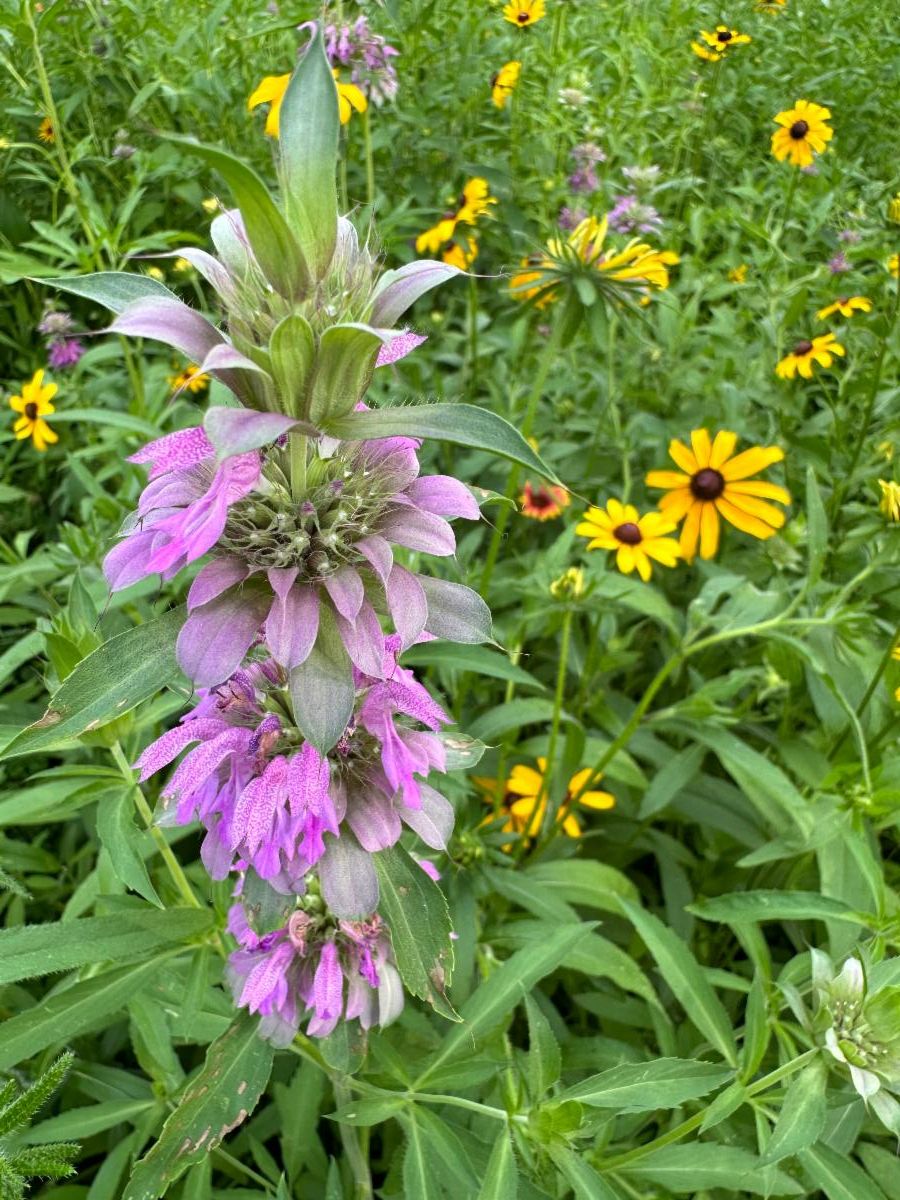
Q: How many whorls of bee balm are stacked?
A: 4